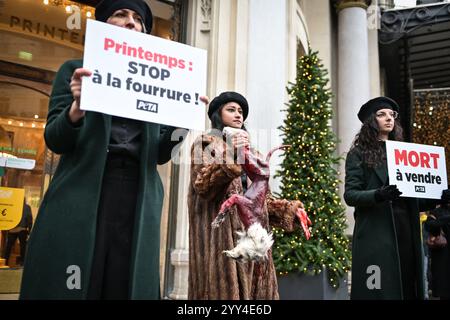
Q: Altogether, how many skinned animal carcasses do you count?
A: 1